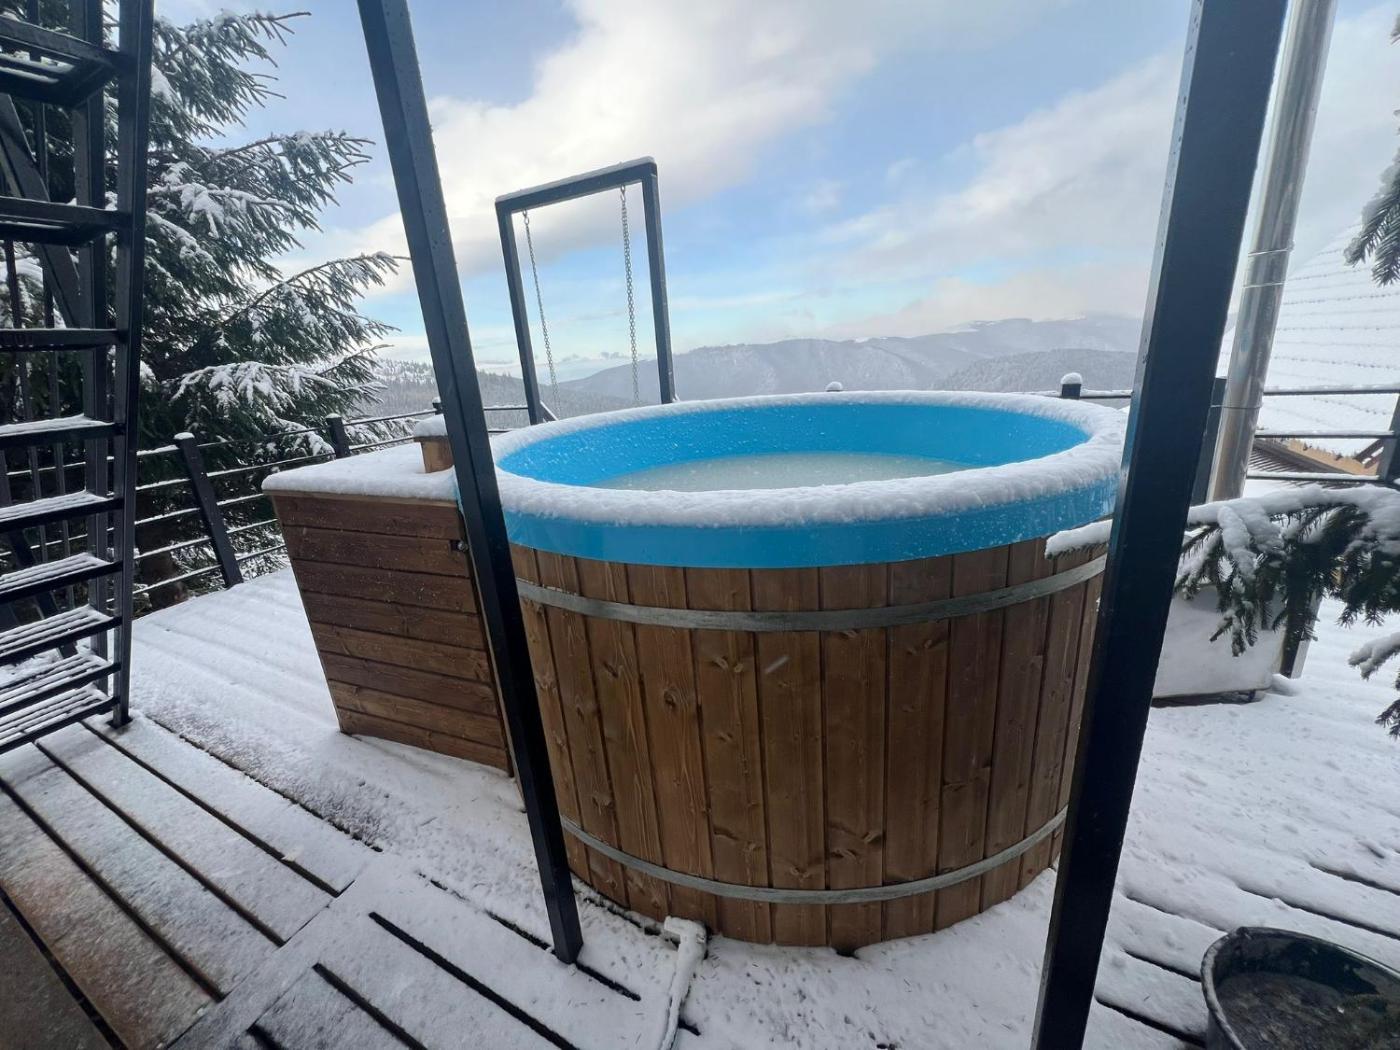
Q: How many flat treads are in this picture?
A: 9